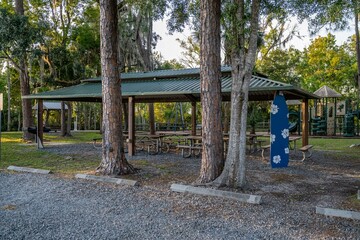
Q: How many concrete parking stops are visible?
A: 4